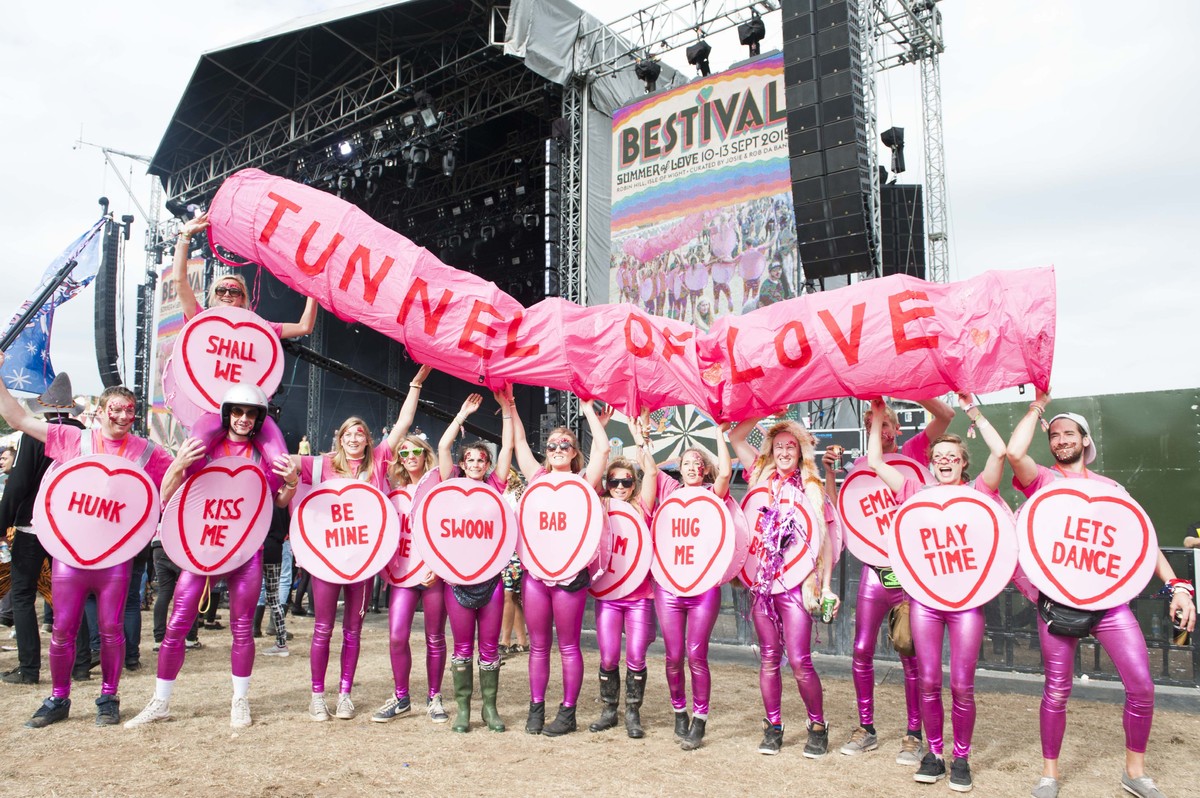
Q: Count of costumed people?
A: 13